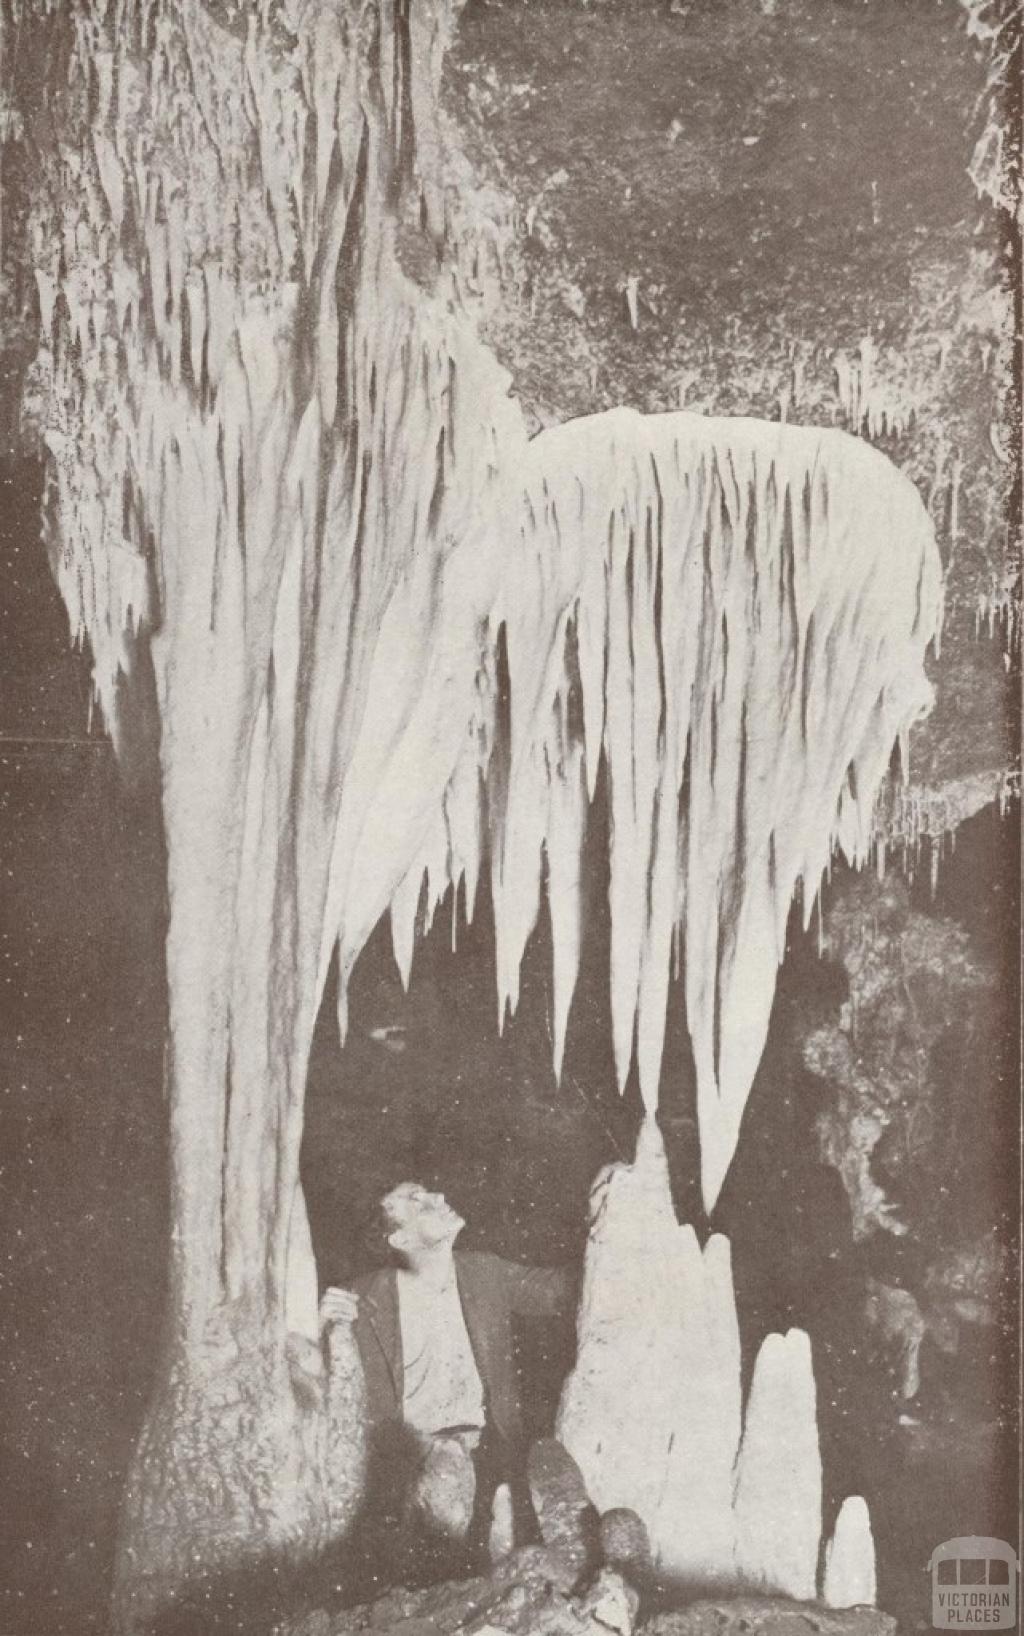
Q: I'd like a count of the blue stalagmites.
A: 0